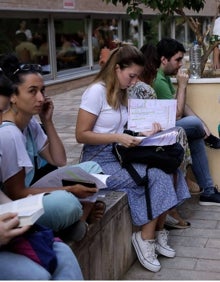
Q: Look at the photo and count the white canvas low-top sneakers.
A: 2